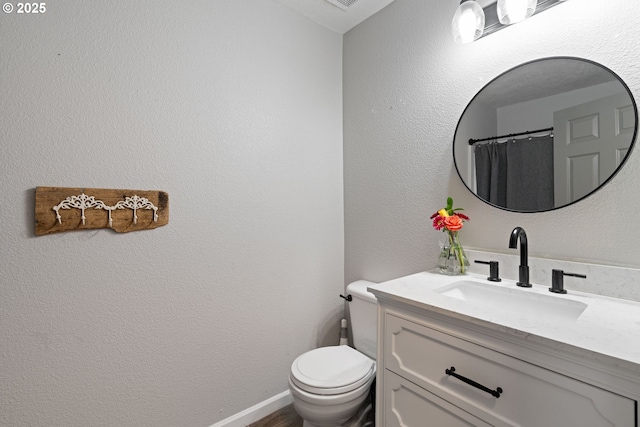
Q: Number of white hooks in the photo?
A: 5